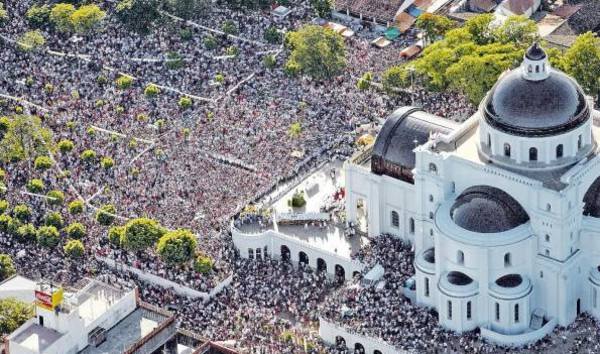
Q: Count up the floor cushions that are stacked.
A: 0